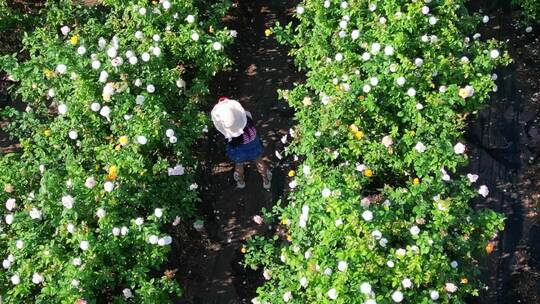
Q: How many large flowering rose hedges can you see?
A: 2